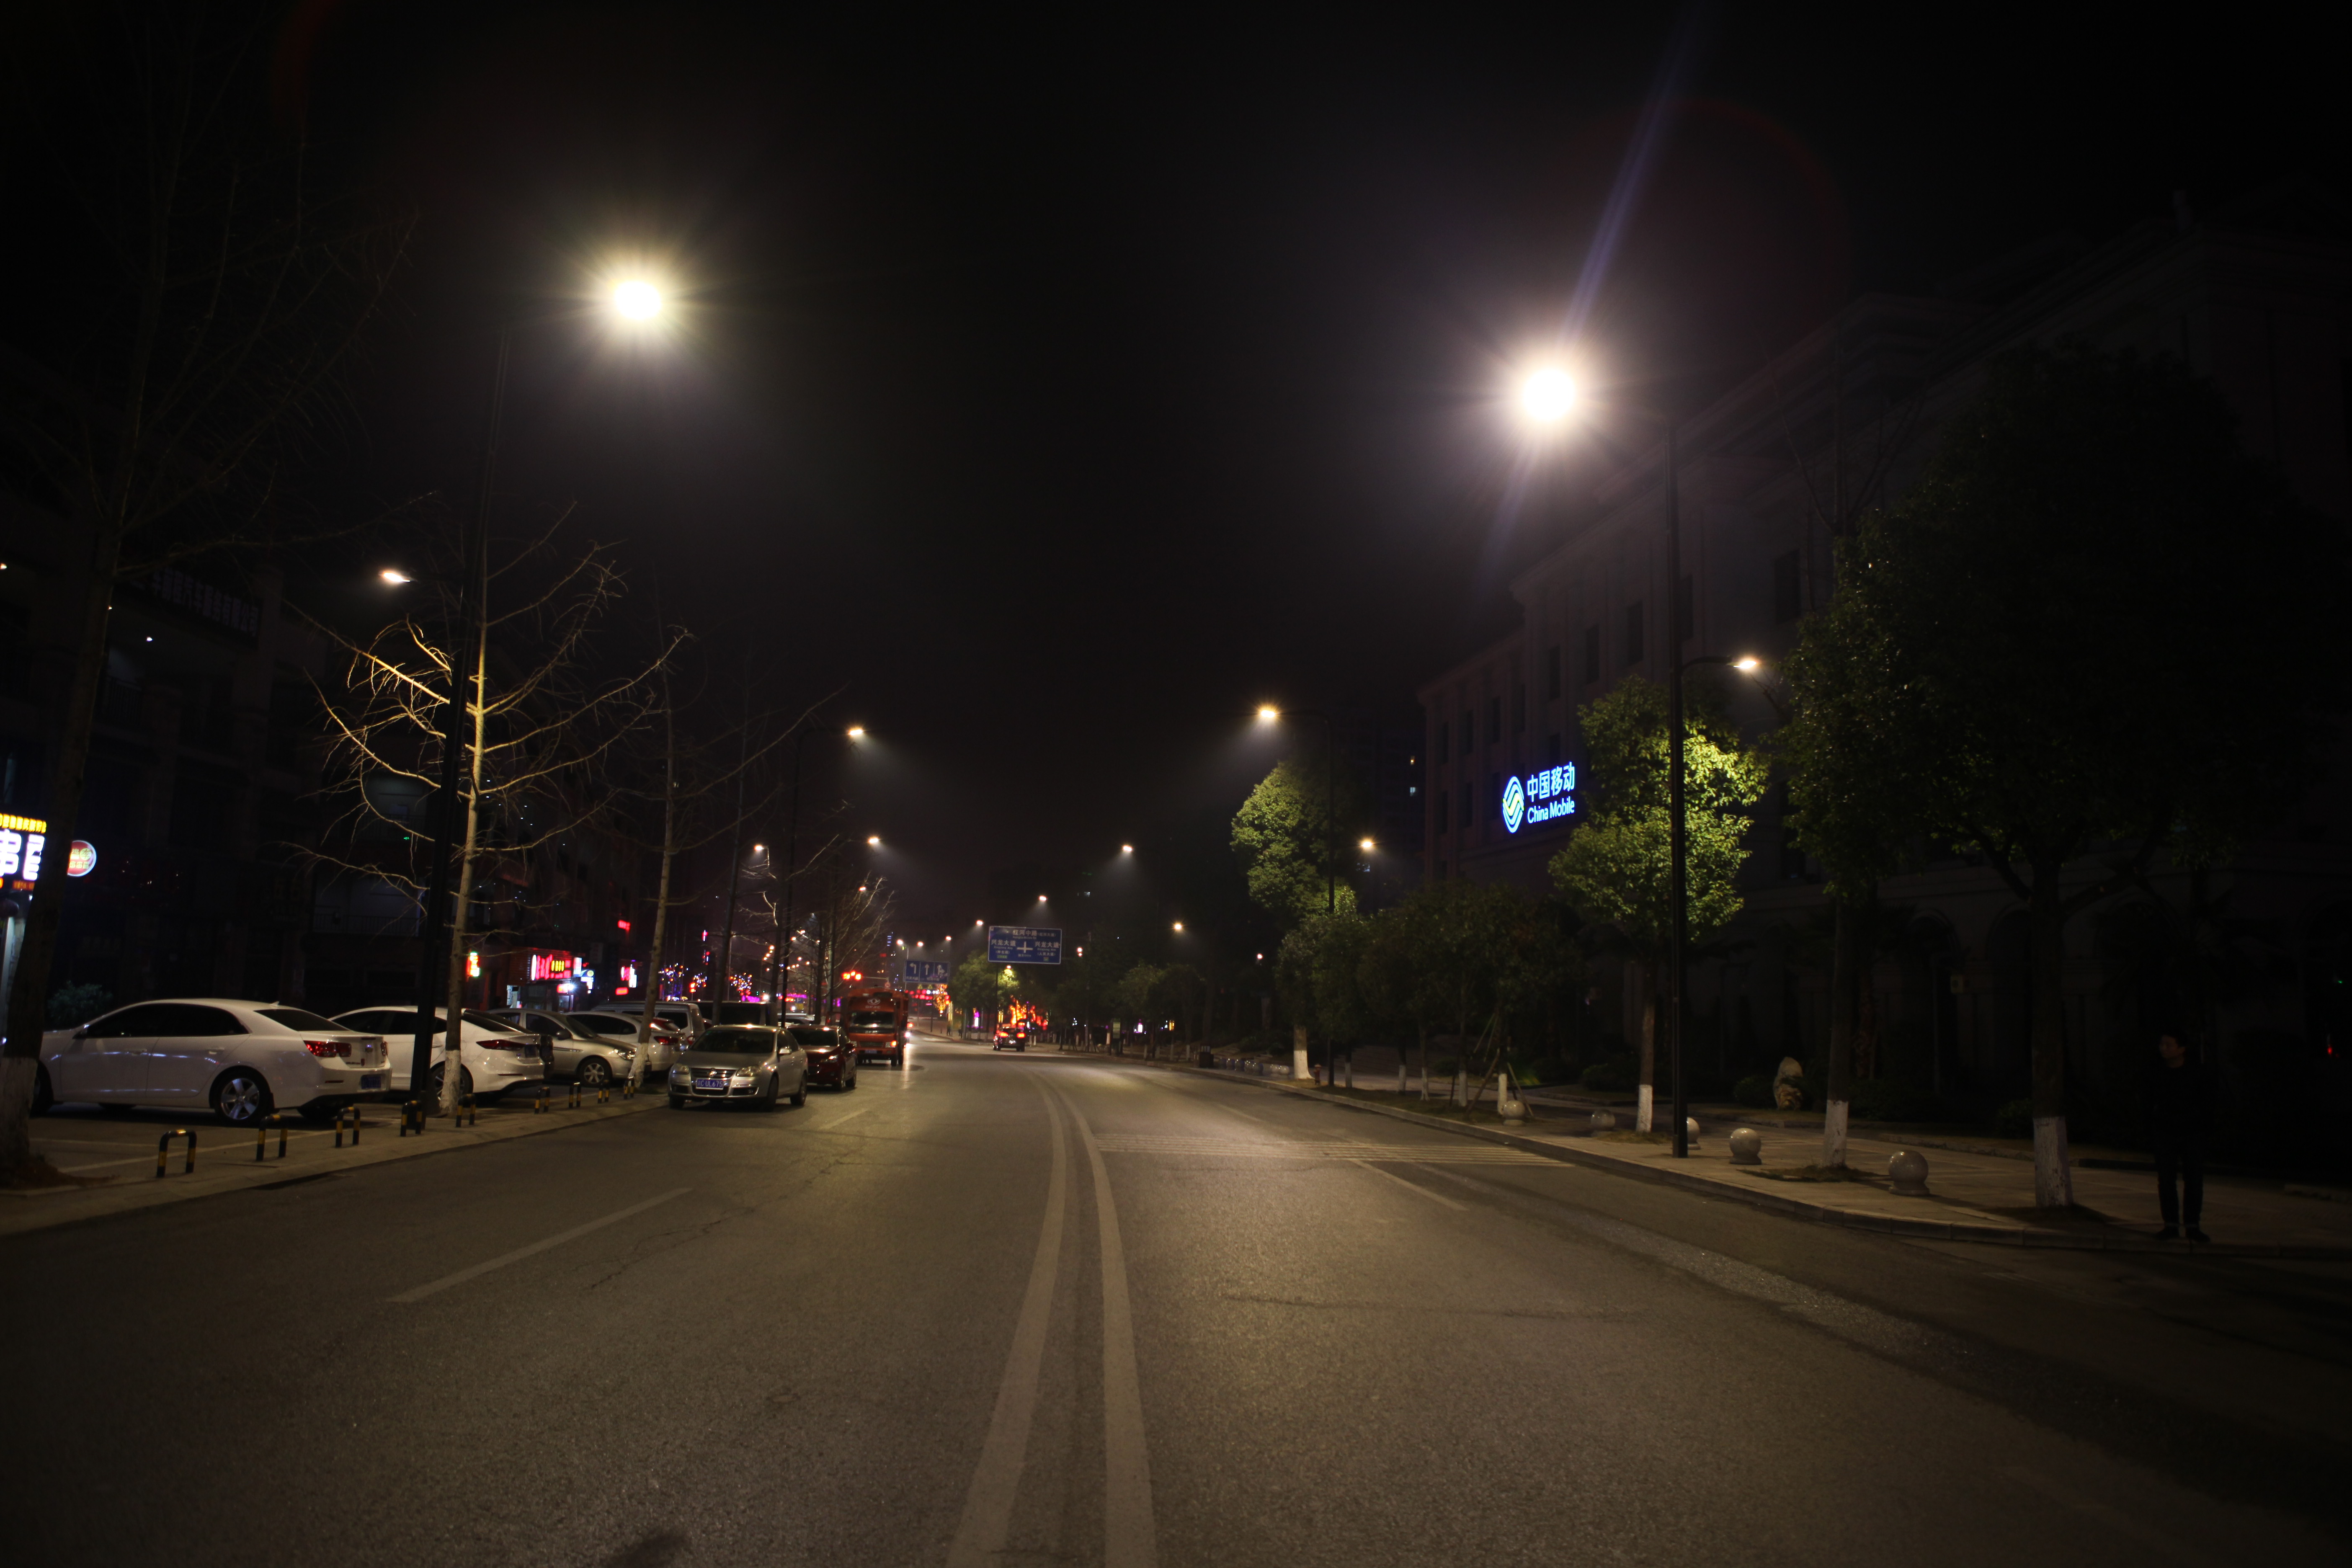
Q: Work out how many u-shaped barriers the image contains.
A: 9